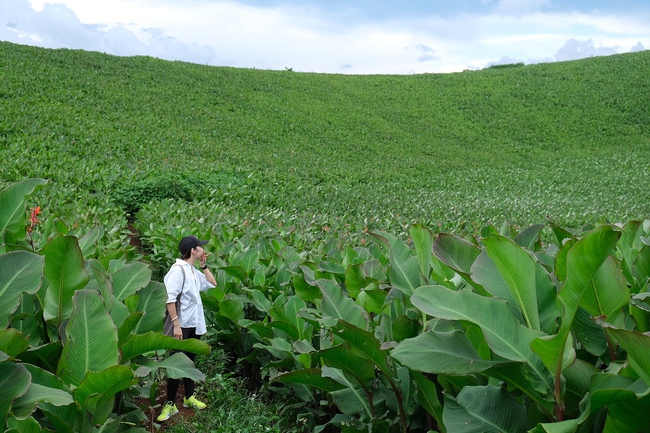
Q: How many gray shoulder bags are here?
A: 1